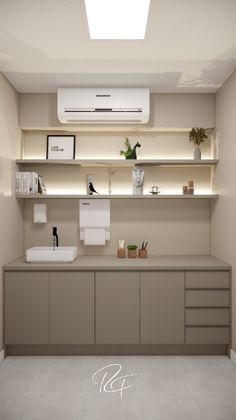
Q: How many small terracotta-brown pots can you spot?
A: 3